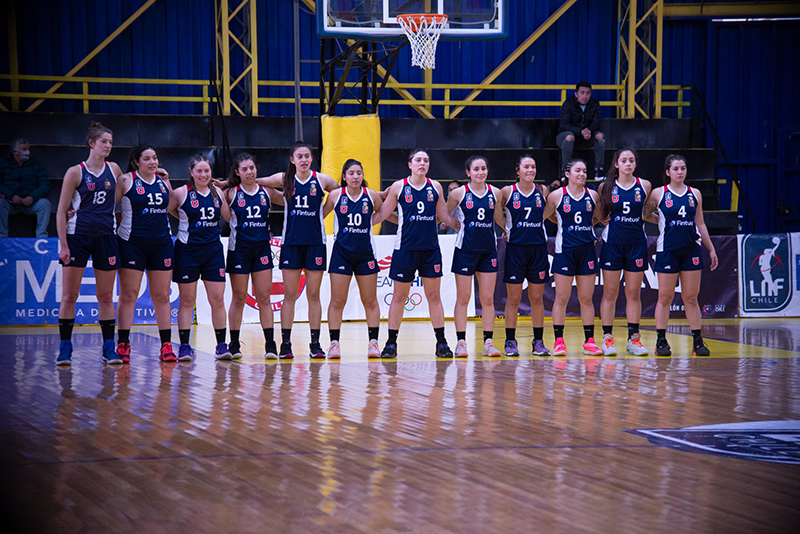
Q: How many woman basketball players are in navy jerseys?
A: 12